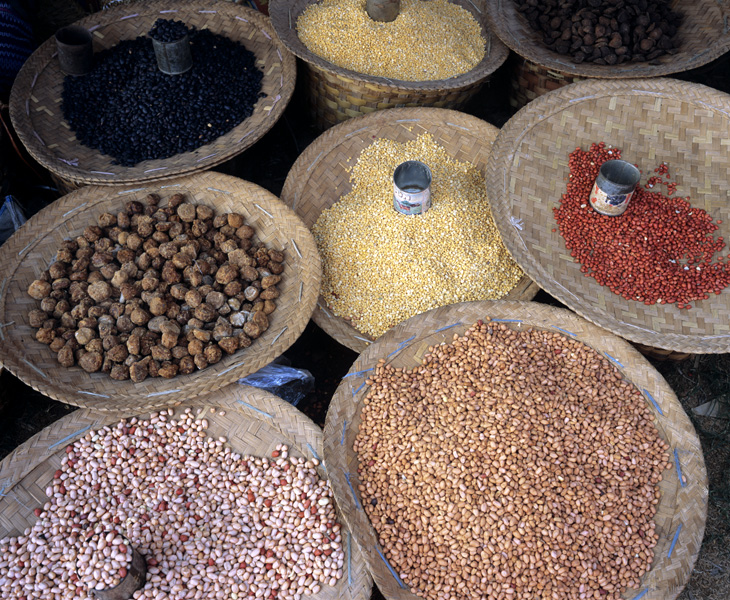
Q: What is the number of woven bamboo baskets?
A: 8